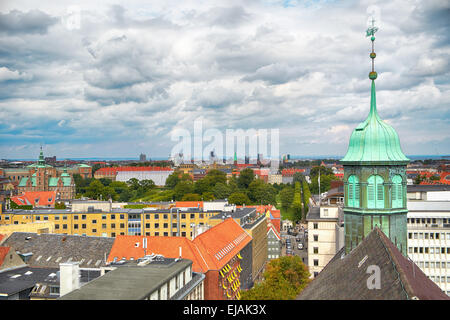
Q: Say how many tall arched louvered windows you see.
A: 3